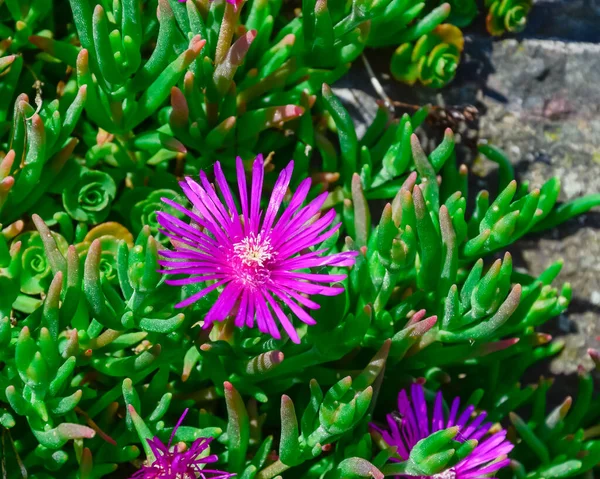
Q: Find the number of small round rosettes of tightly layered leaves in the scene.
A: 6